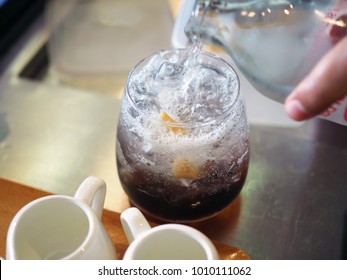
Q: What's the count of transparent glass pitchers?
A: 1